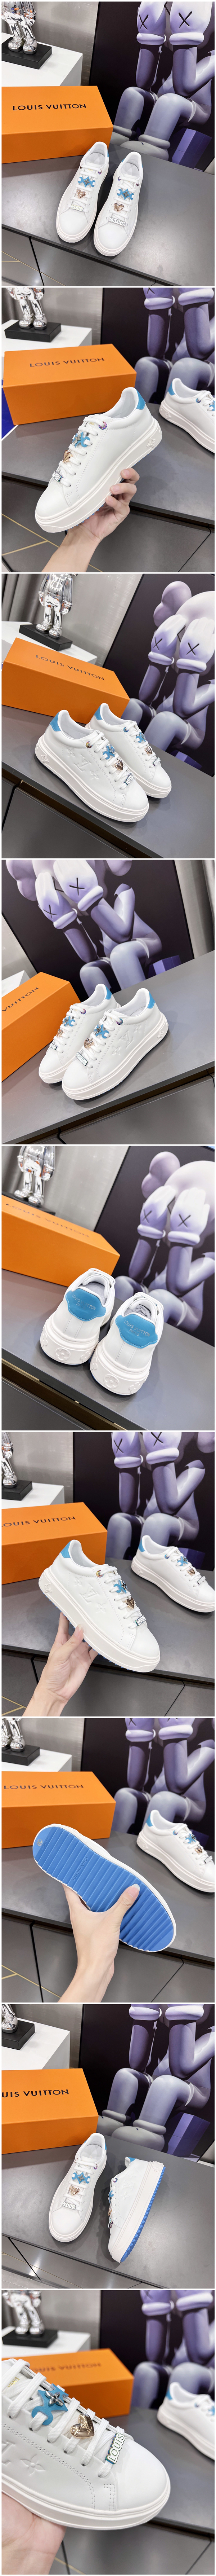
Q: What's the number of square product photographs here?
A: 9